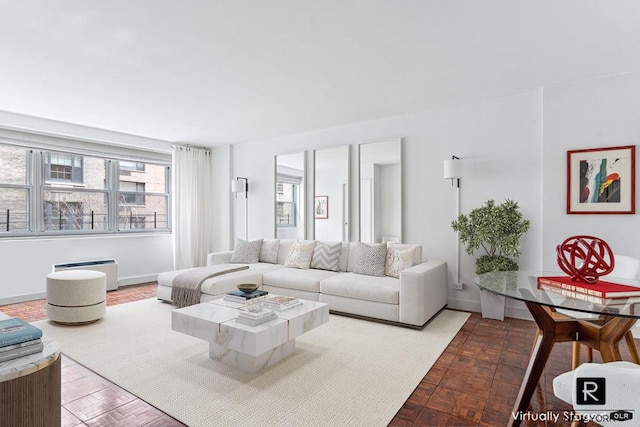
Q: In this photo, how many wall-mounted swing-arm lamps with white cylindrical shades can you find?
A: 2